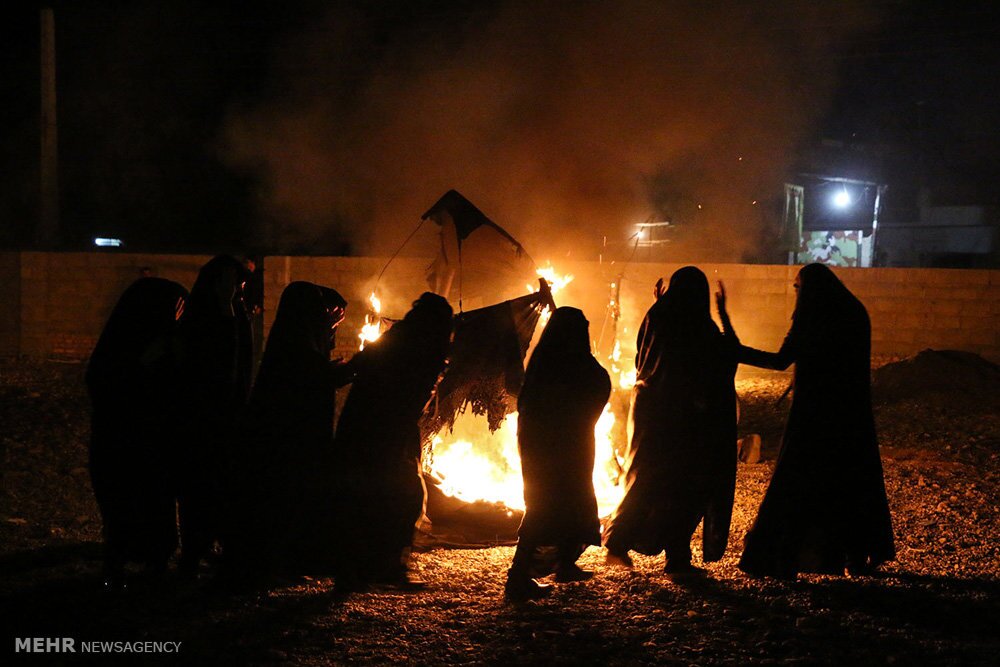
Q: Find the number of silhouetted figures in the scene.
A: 7